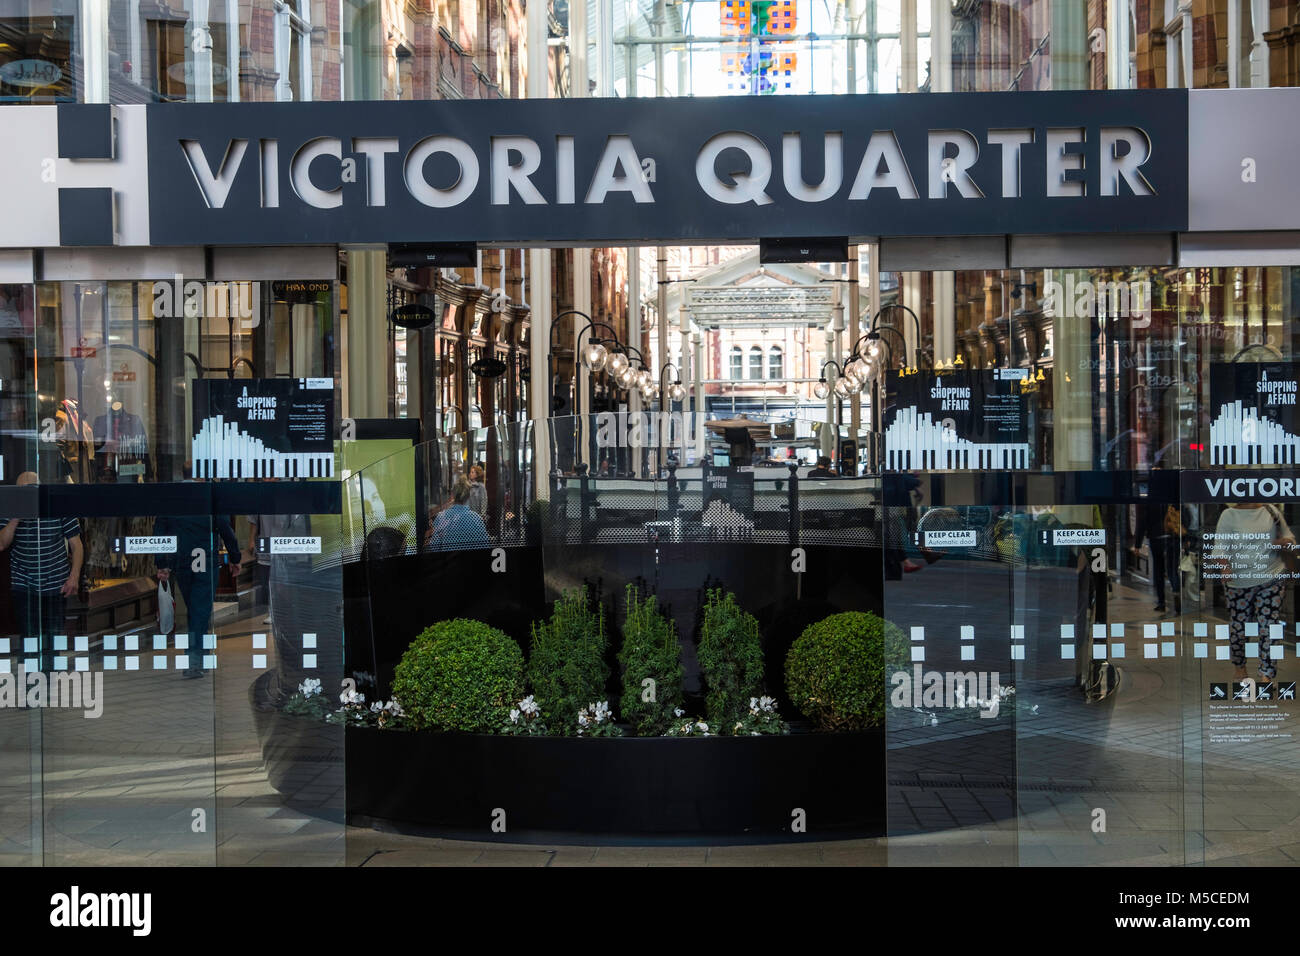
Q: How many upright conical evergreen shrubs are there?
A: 3